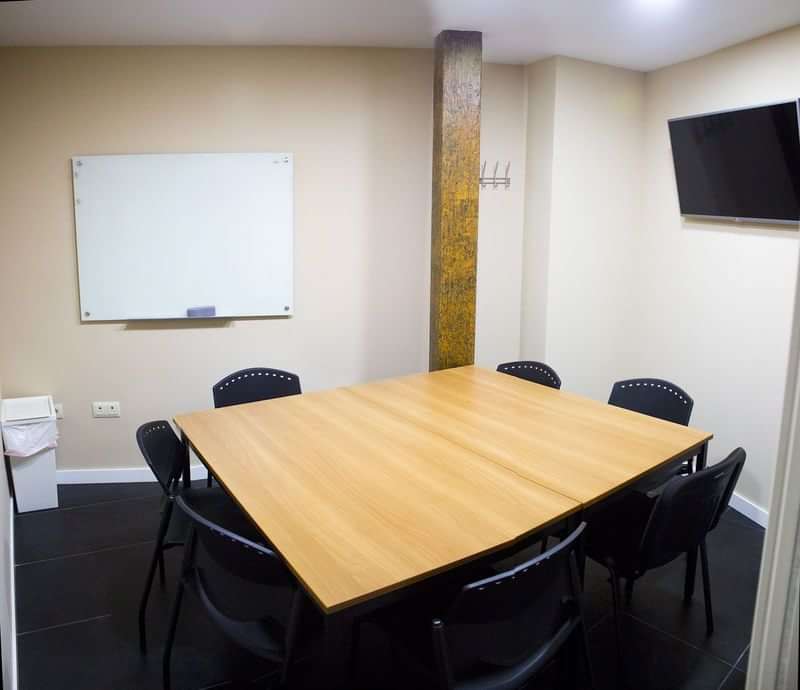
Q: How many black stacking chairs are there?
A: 7